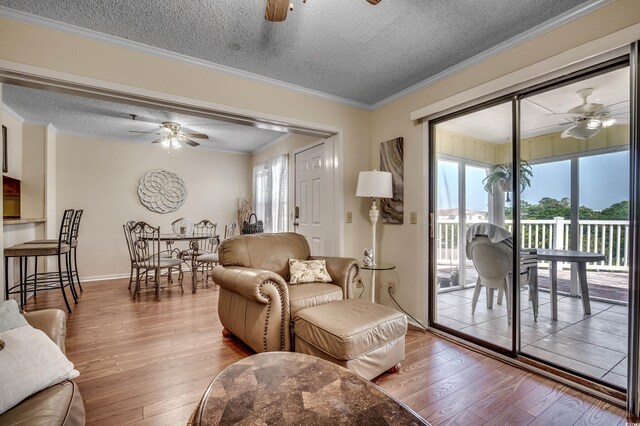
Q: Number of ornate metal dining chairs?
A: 4